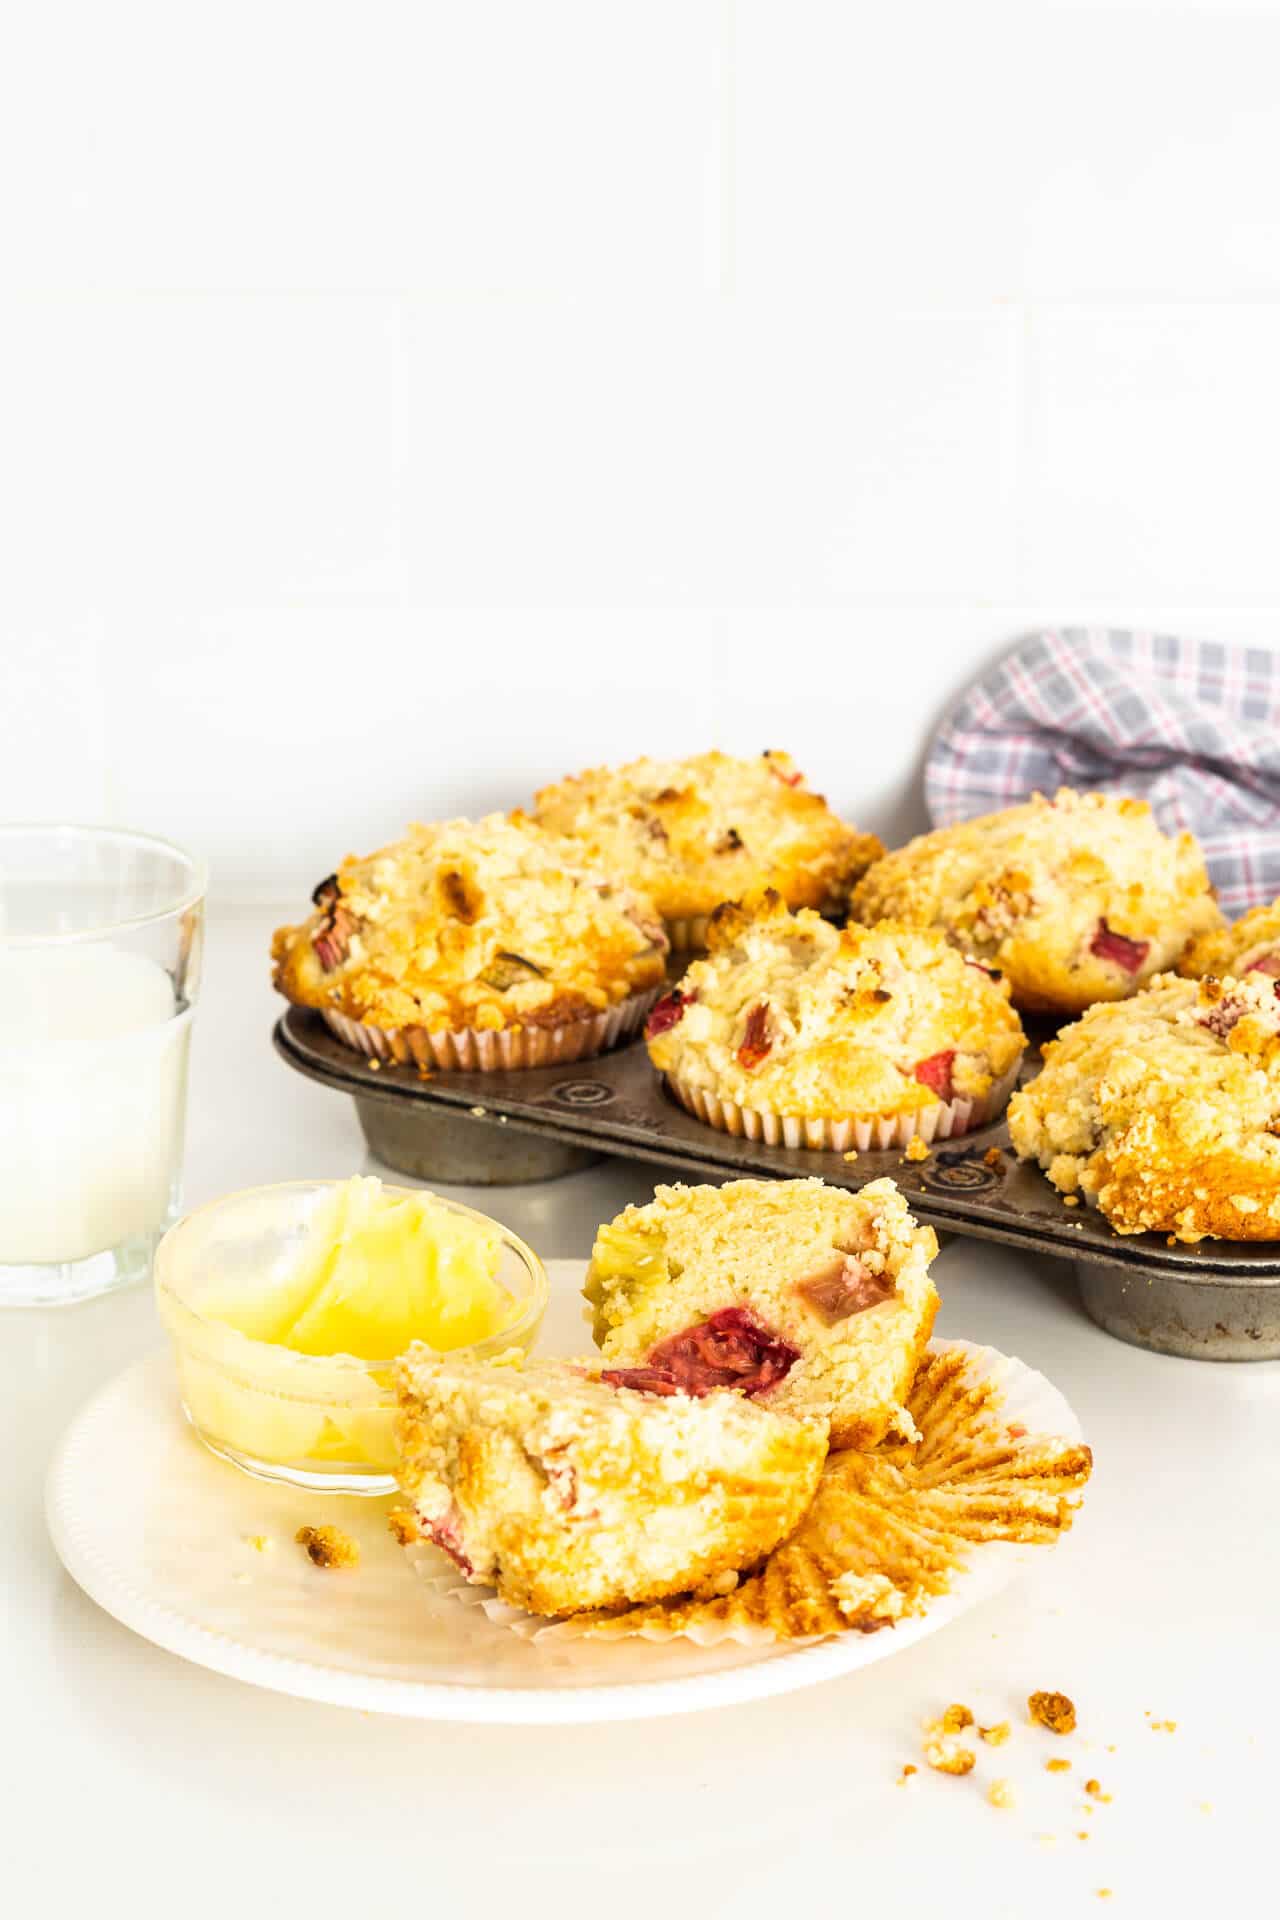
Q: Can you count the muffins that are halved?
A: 1